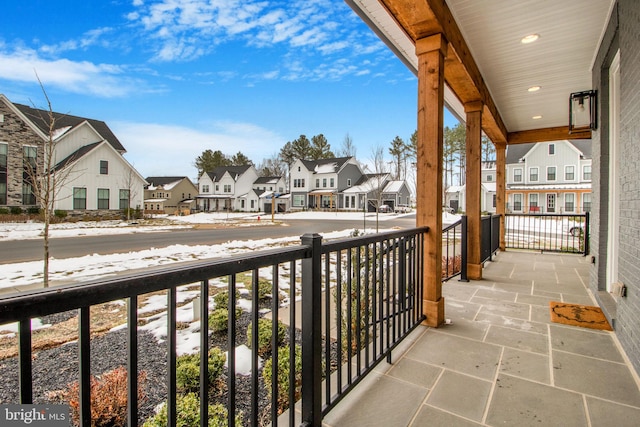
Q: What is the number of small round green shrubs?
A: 7